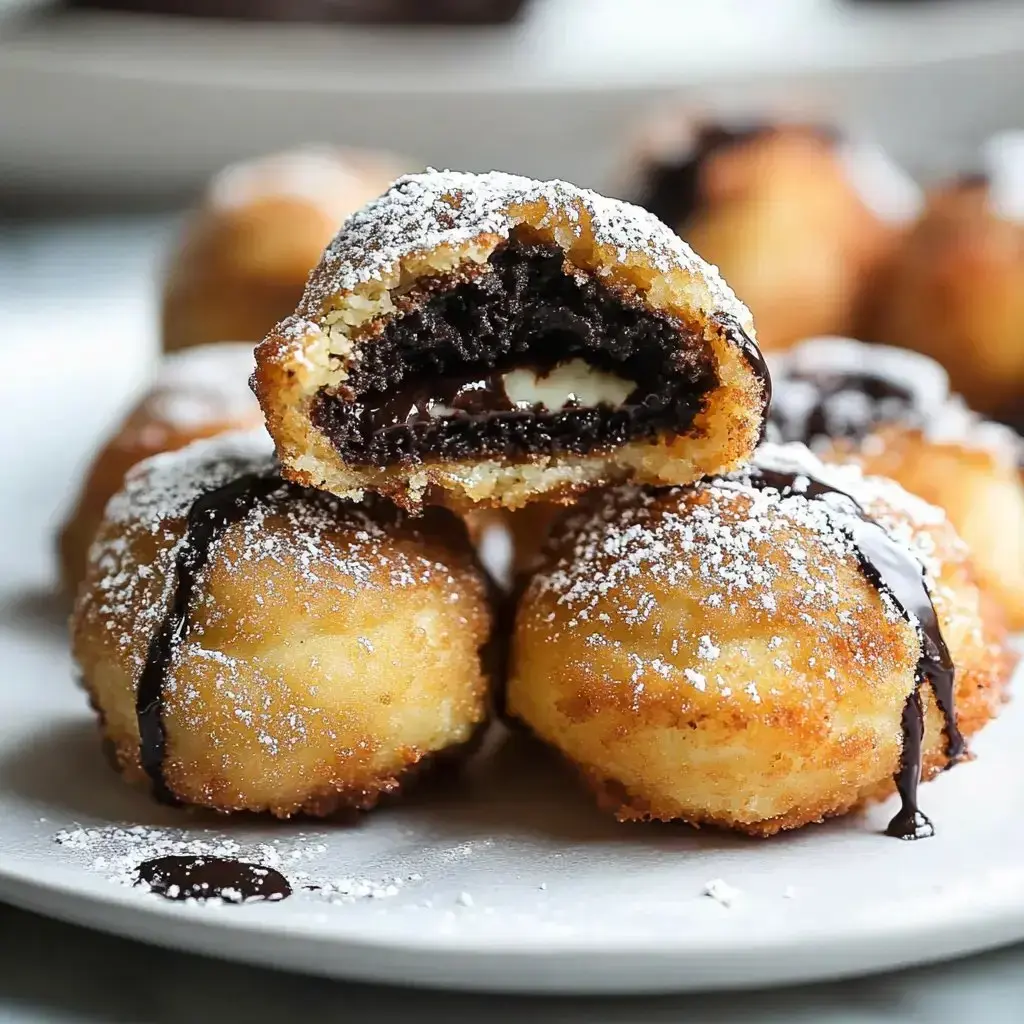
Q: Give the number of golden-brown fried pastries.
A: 8